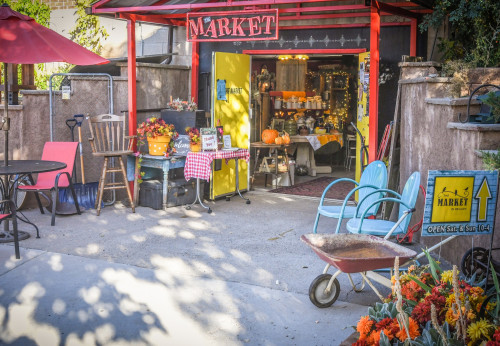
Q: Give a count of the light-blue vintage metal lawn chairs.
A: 2